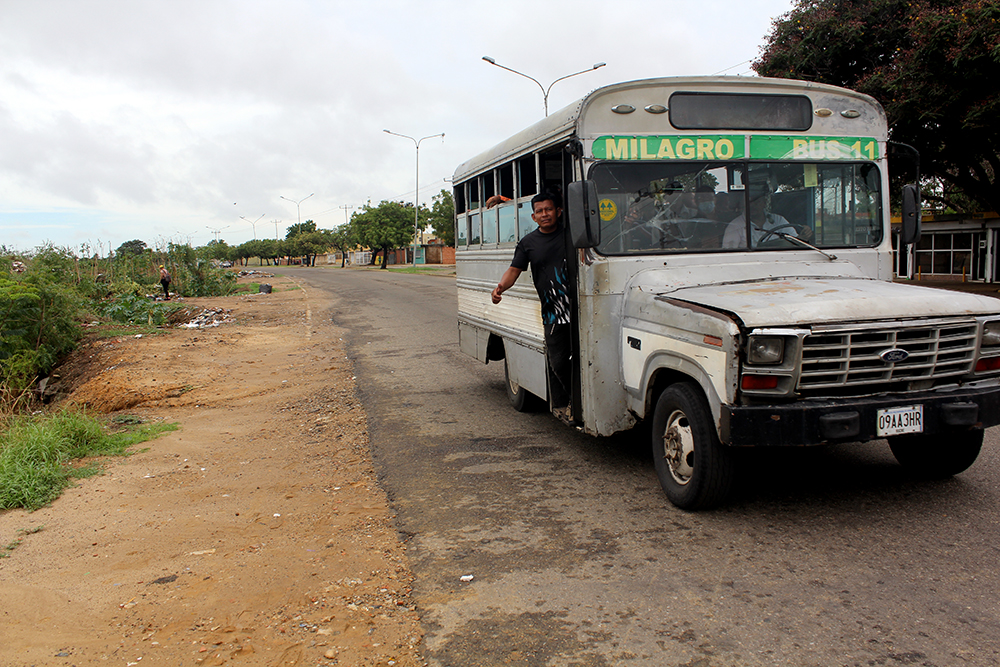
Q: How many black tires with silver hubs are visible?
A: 2